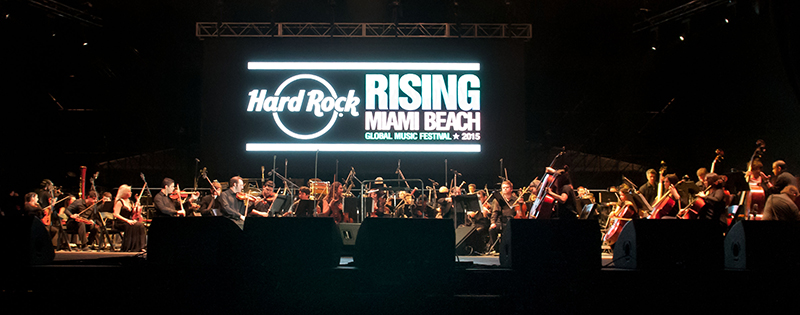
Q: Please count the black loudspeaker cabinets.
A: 7